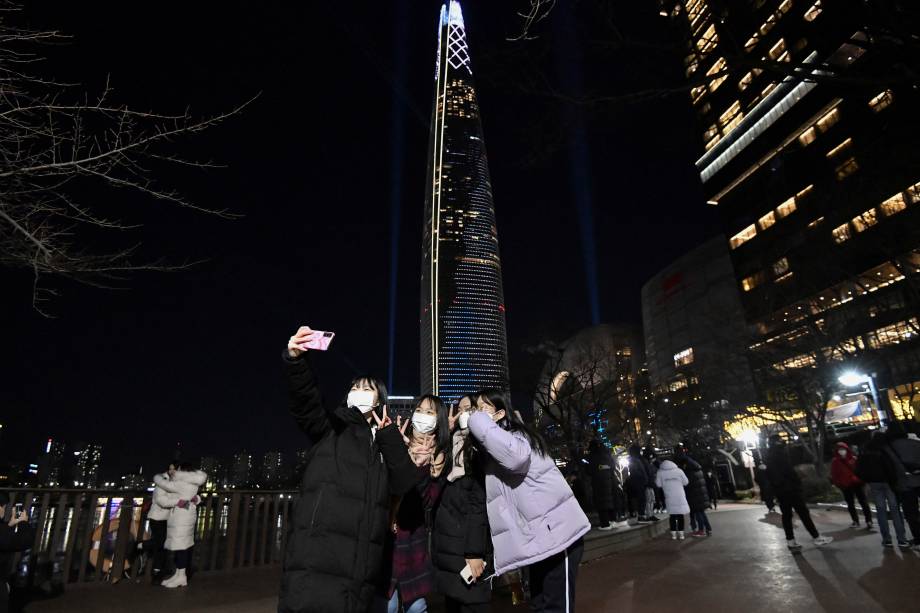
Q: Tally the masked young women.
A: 4